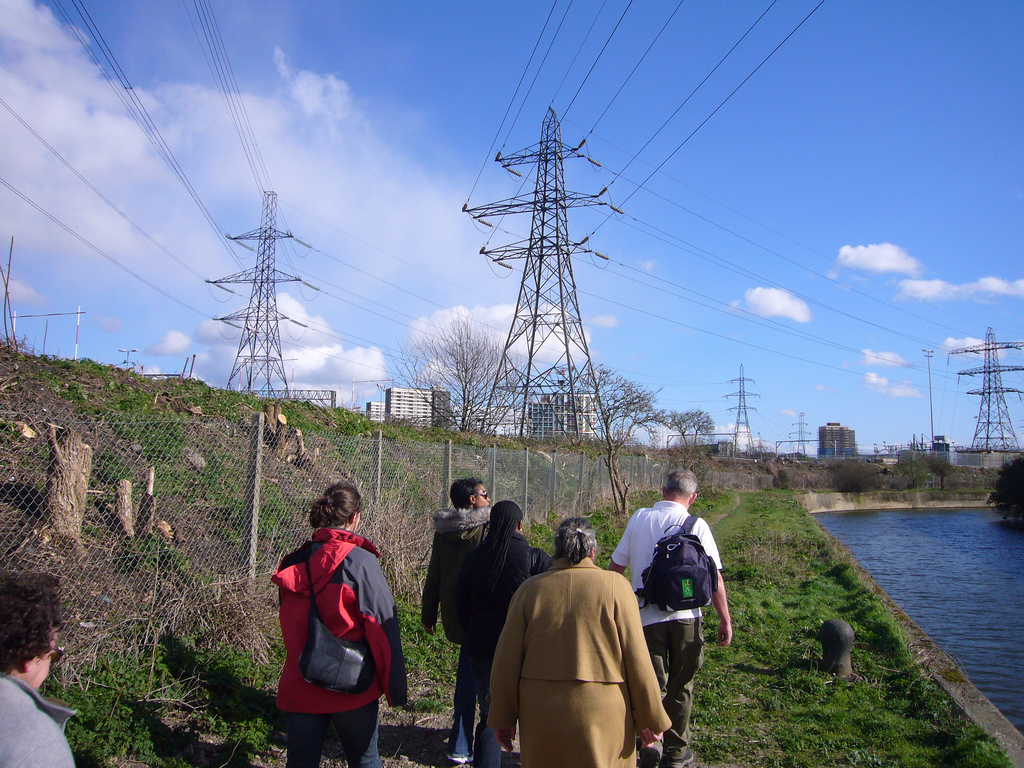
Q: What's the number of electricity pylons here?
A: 5